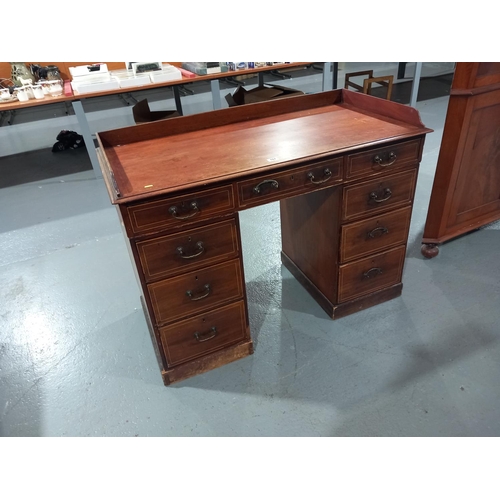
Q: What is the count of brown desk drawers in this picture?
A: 9